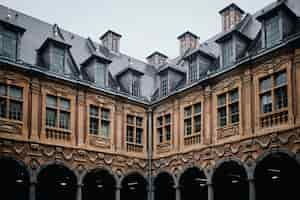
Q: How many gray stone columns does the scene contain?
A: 7